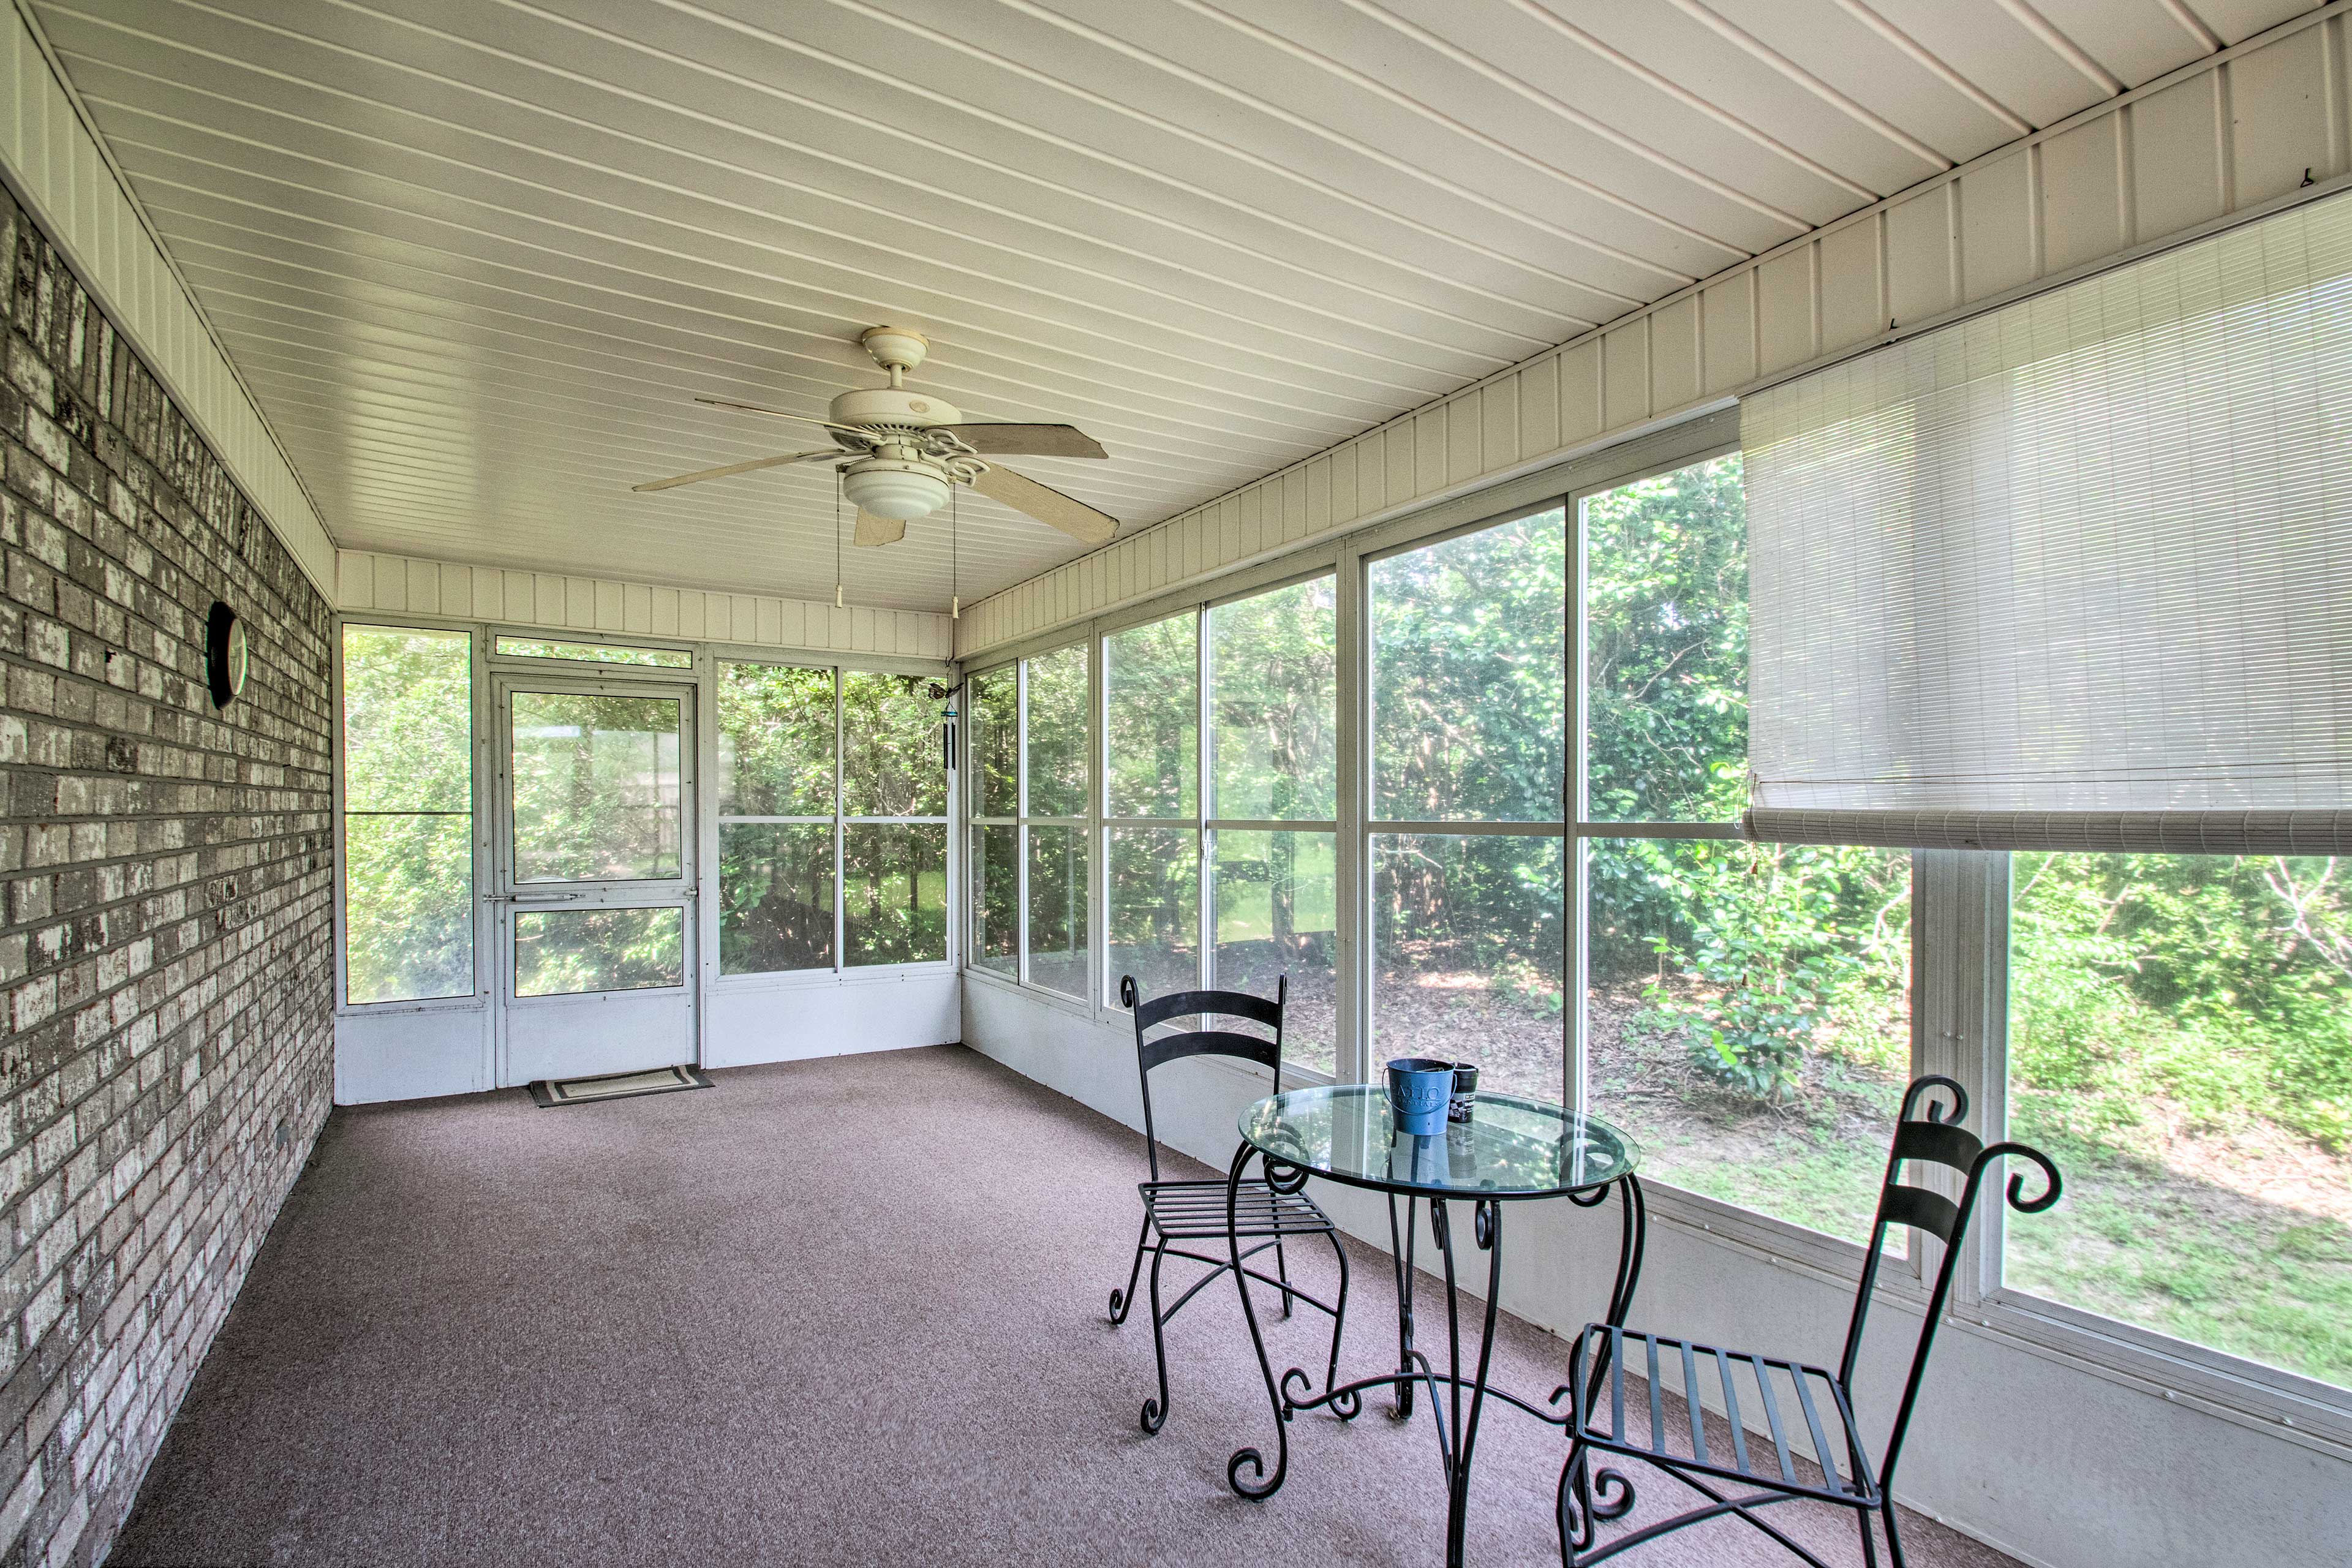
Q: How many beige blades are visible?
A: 5